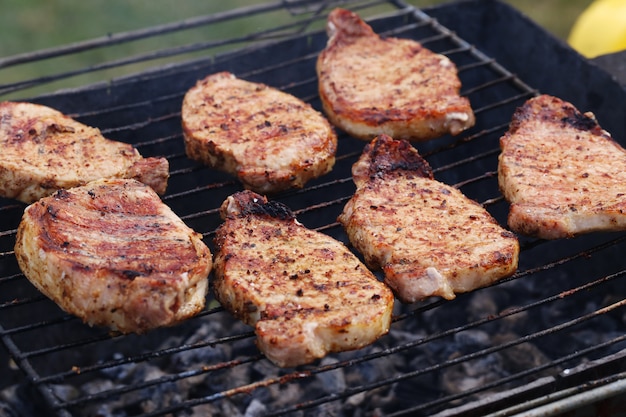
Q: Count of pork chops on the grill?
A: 7